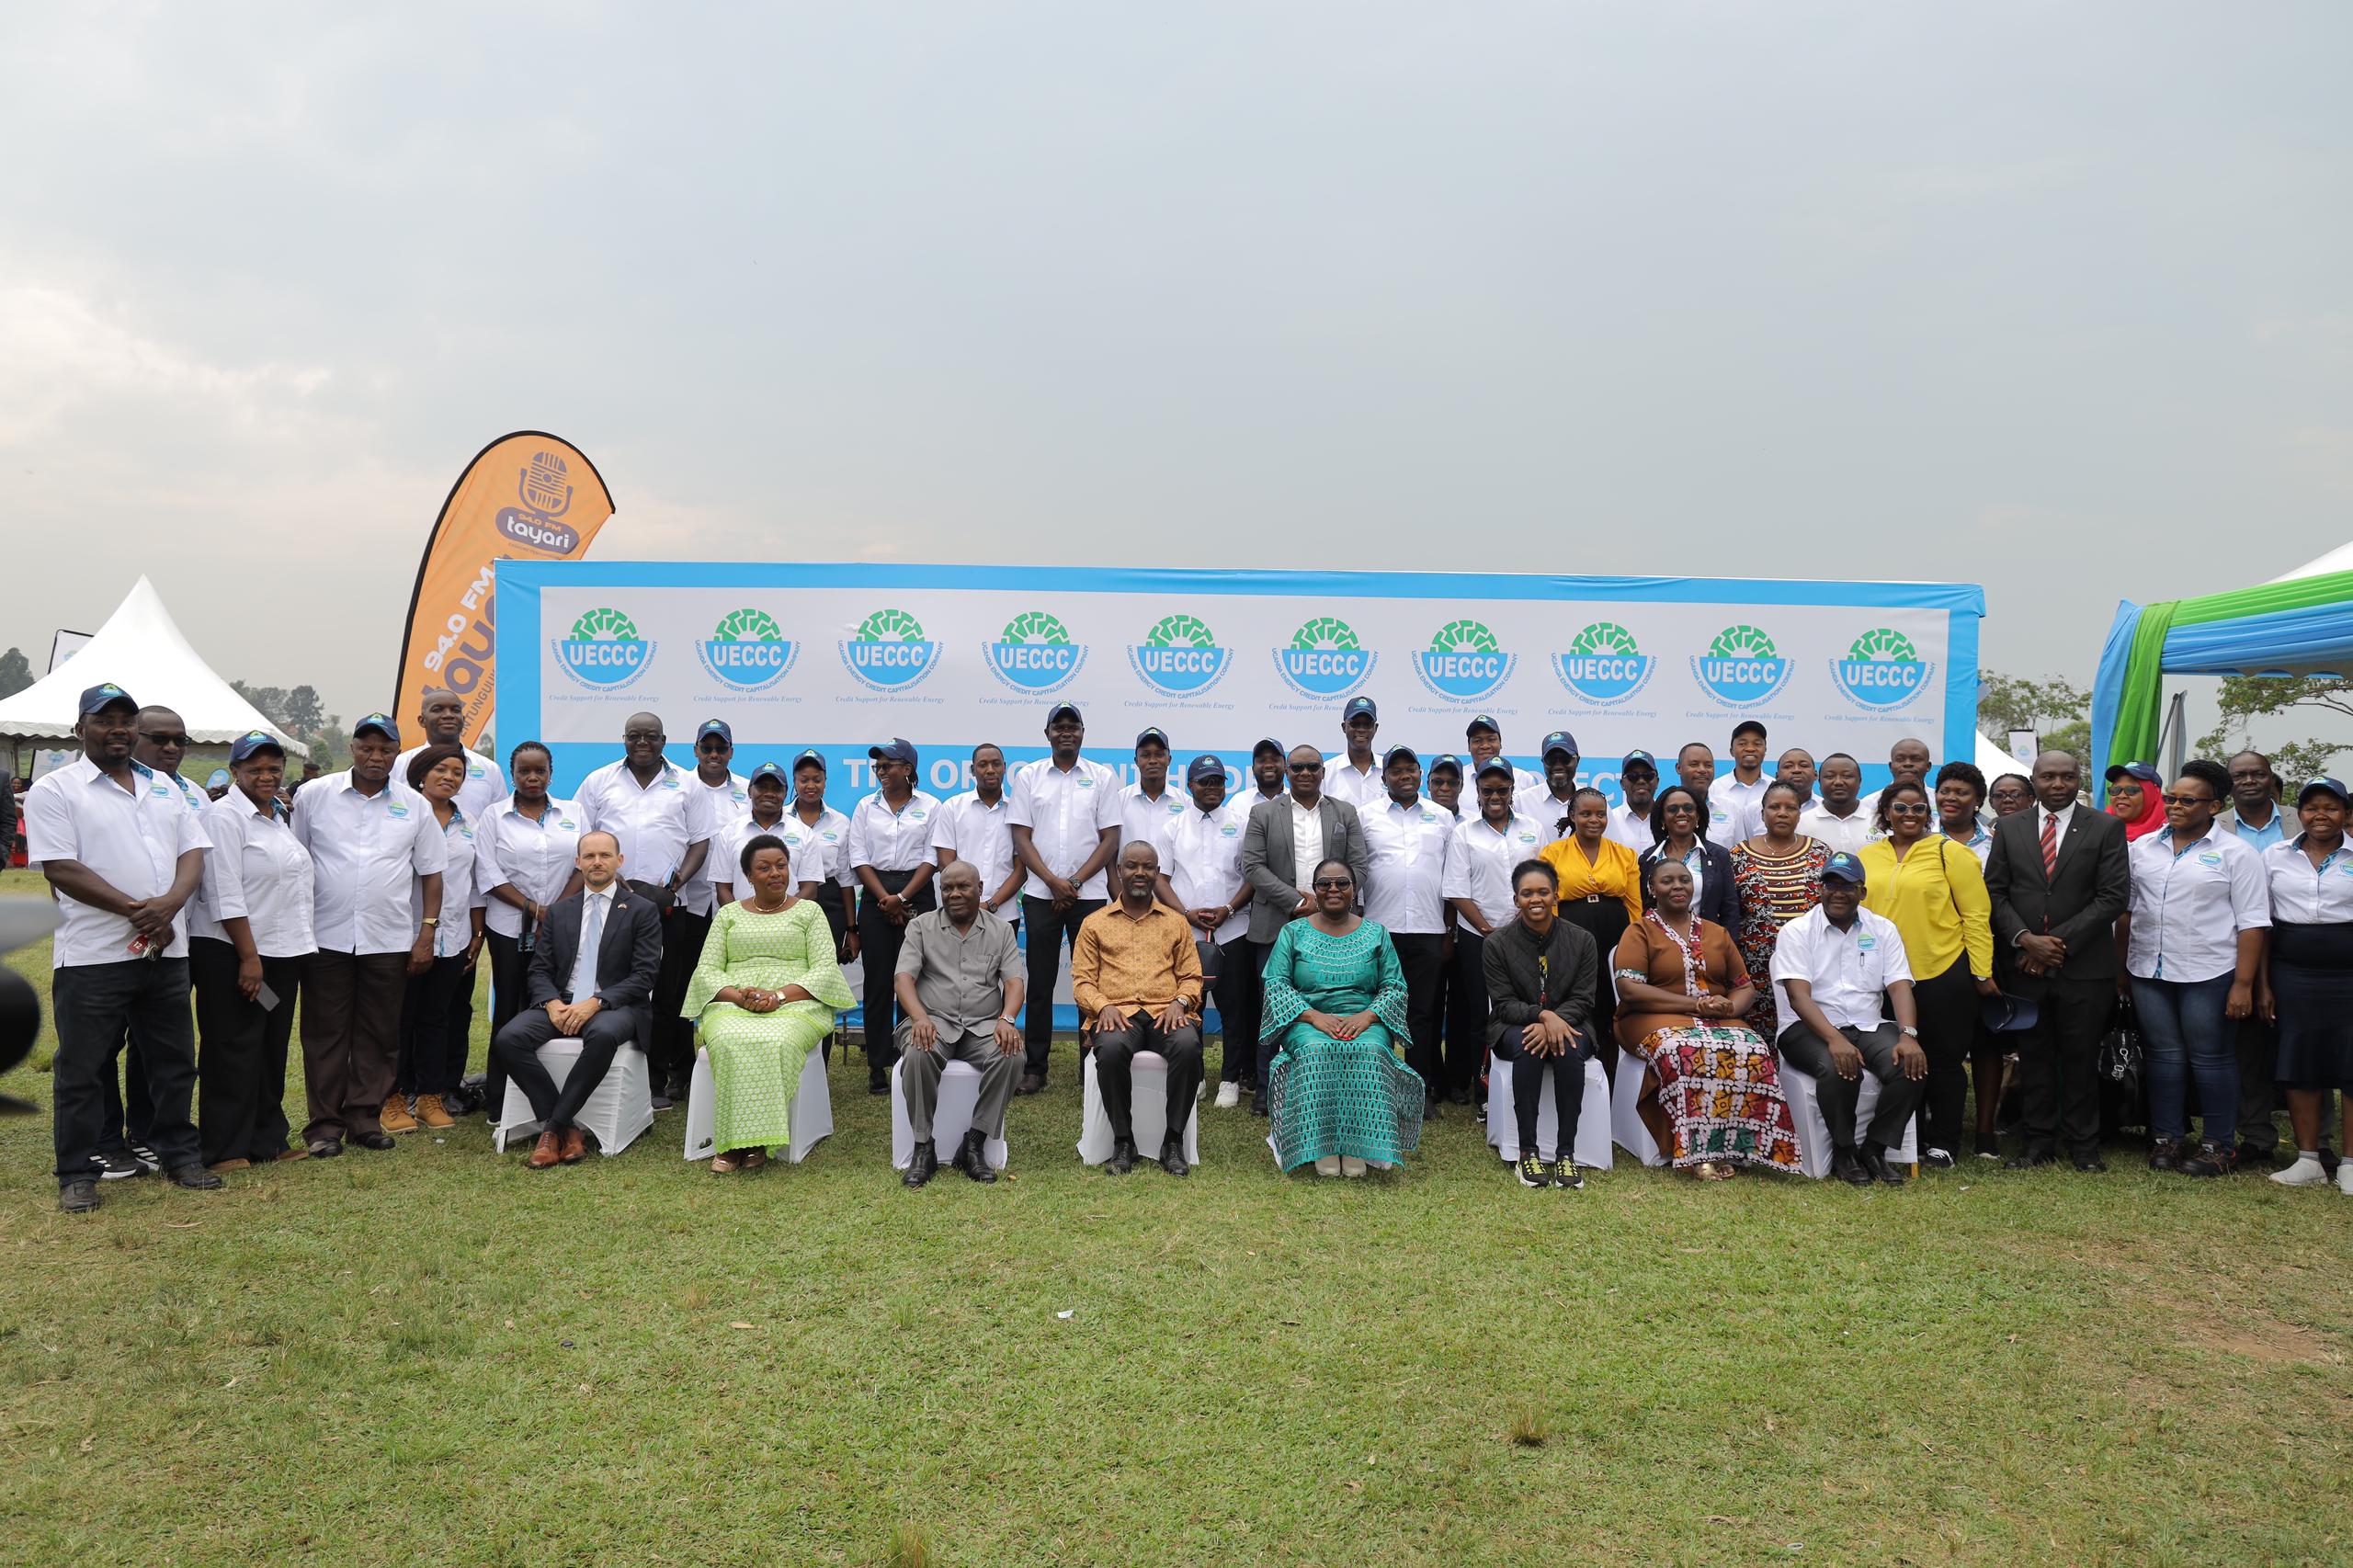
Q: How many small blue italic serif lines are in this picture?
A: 10